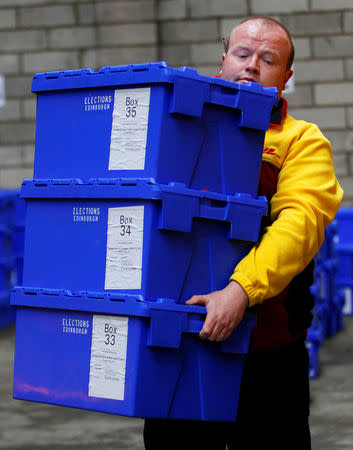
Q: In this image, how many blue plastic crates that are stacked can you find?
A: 3